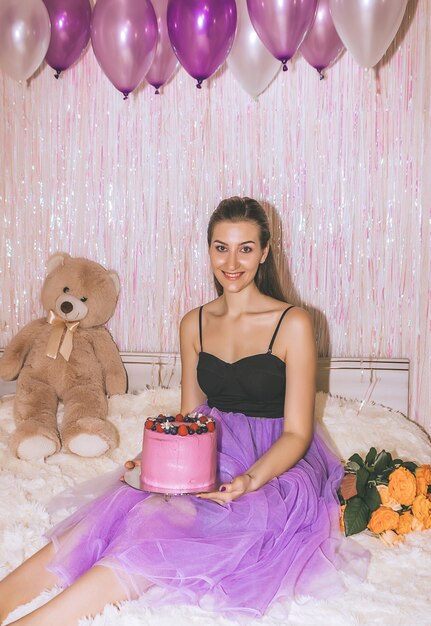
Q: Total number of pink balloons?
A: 4